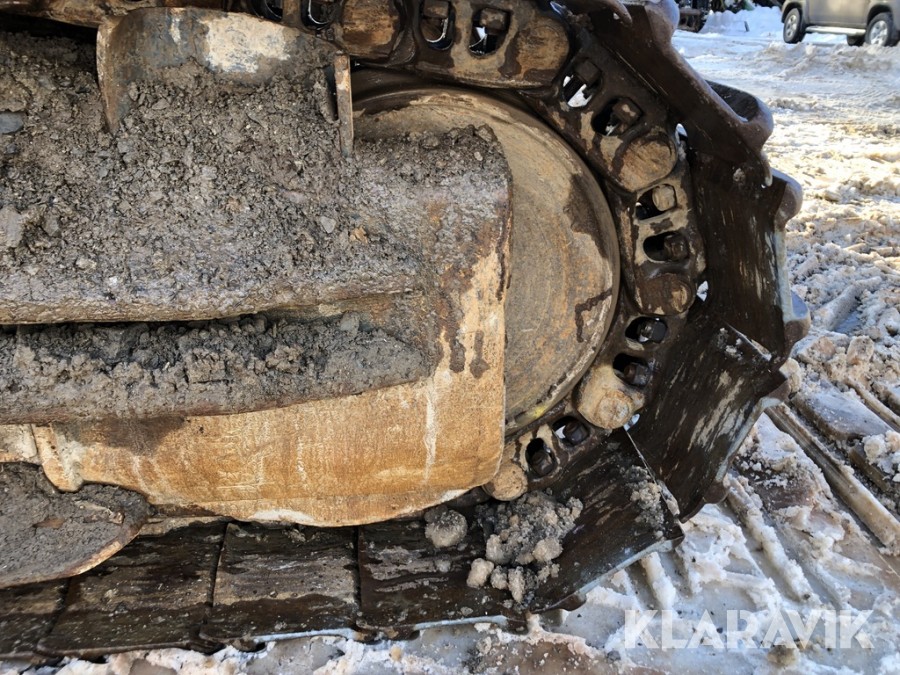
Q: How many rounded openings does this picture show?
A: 12